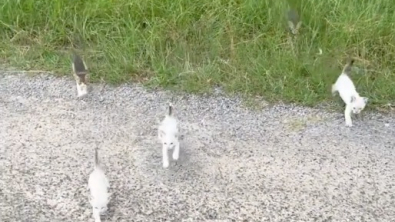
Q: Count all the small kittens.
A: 5